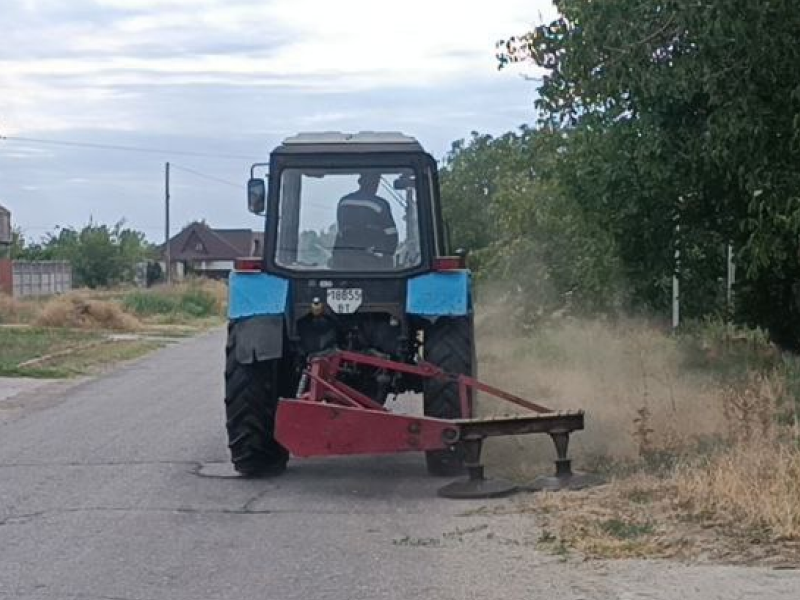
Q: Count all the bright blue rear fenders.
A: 2